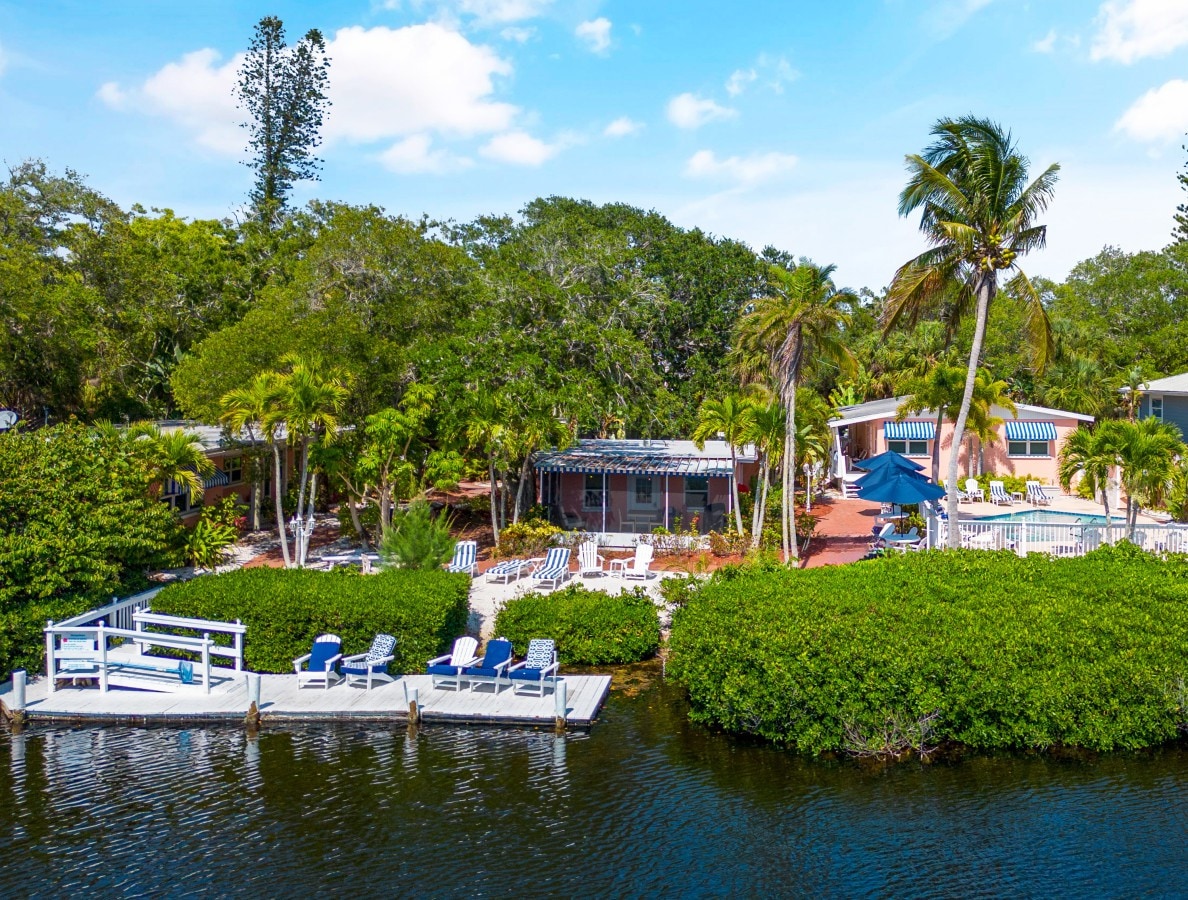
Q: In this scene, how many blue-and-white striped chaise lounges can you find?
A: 6